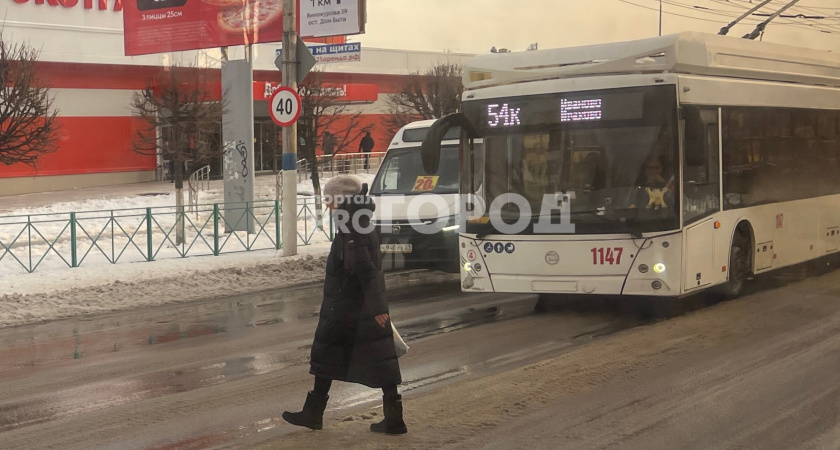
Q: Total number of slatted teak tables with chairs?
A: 0